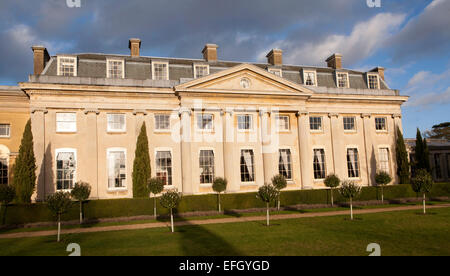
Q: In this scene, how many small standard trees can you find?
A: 12